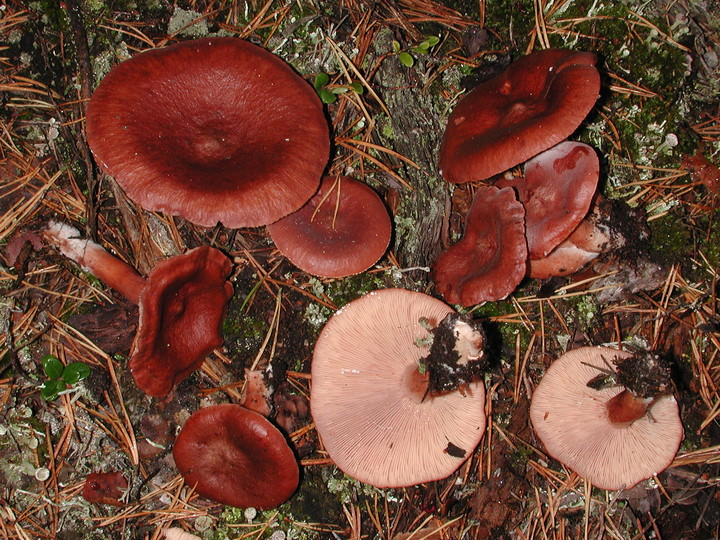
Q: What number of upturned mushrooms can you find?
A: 2